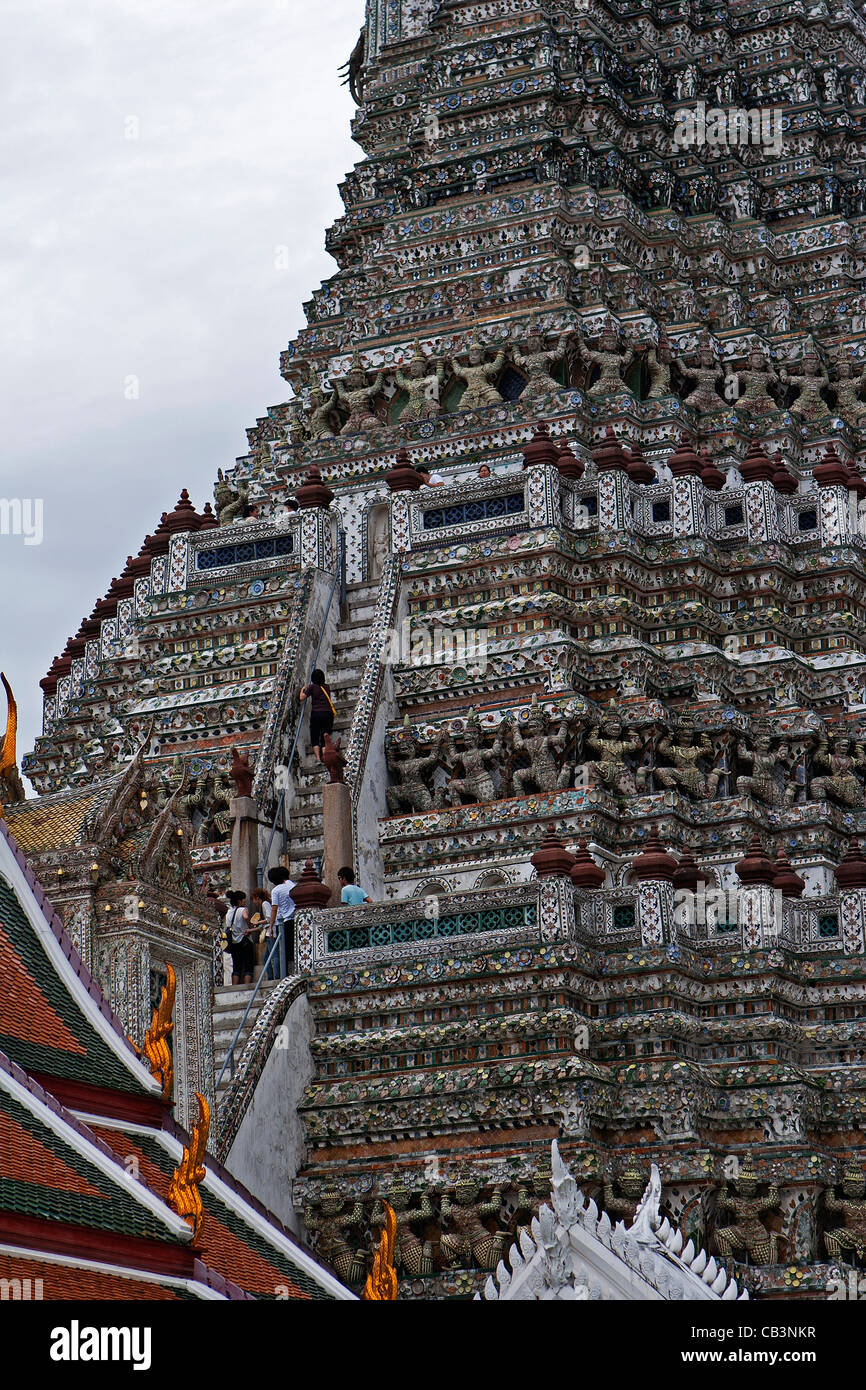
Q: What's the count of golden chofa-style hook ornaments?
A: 4